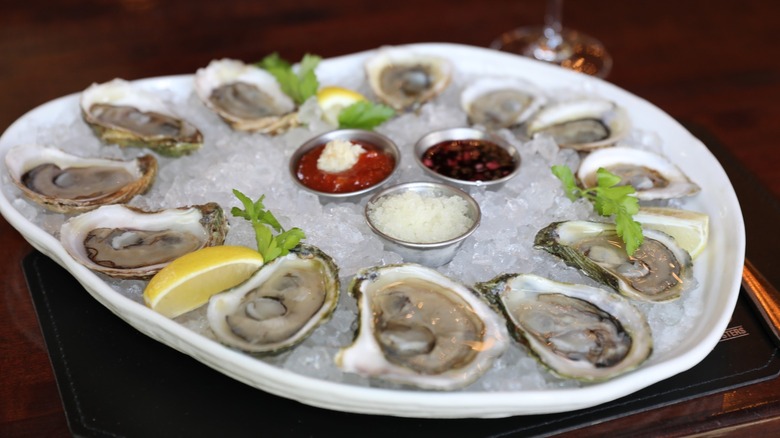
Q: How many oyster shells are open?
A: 12